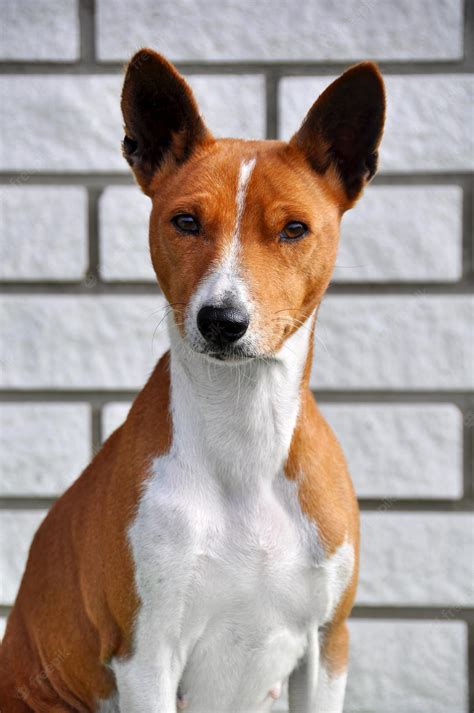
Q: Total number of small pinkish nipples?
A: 2